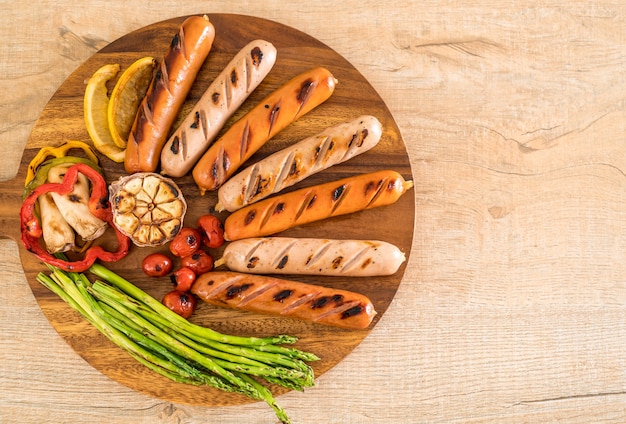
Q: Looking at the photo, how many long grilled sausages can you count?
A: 7